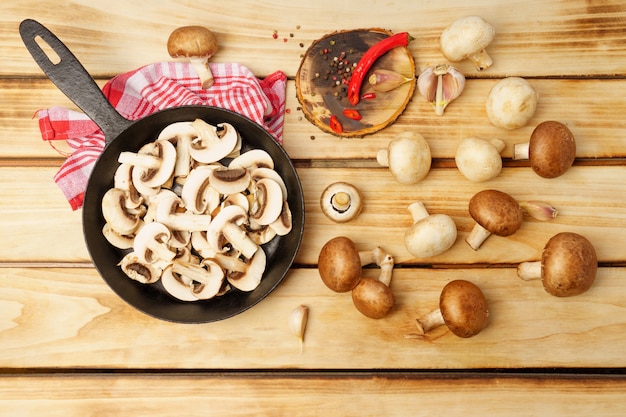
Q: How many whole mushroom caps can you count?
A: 13